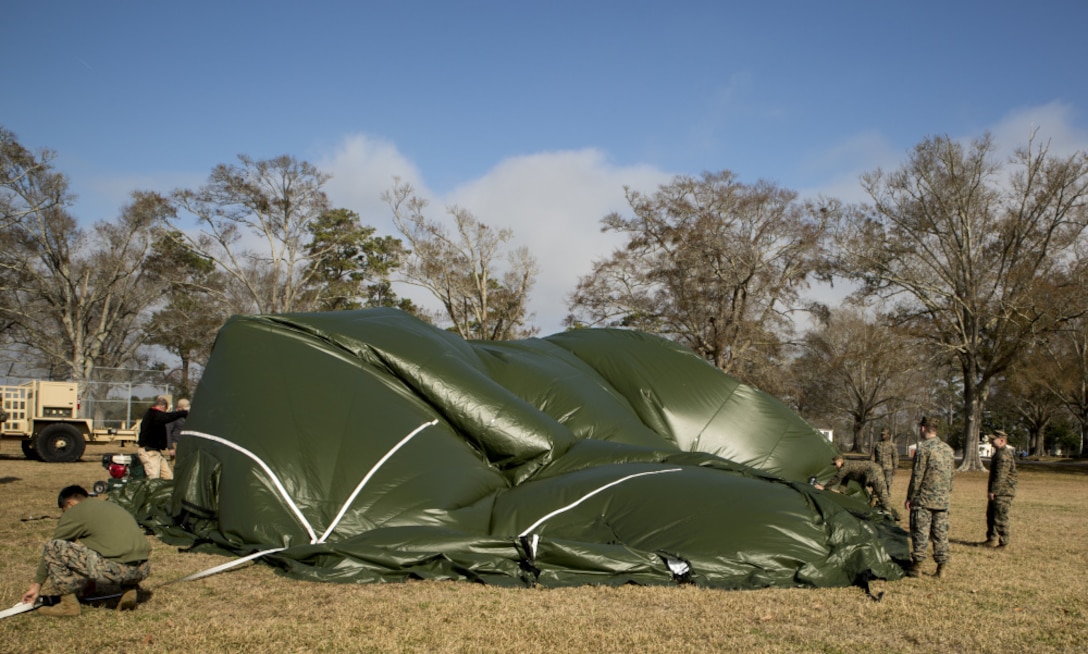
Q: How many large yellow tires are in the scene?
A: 0